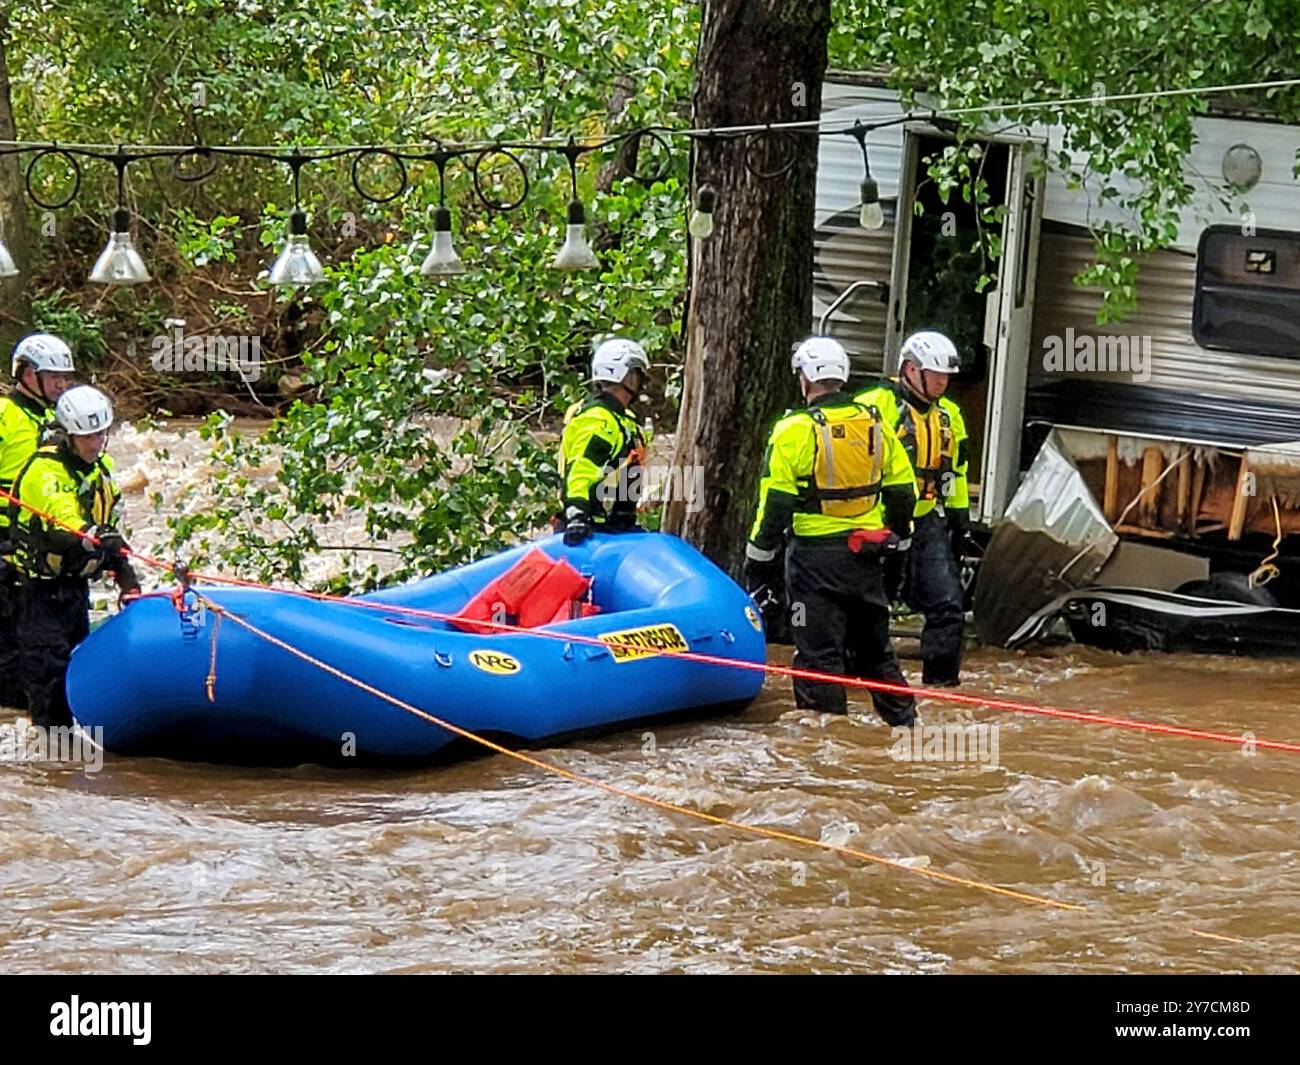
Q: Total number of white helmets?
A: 5